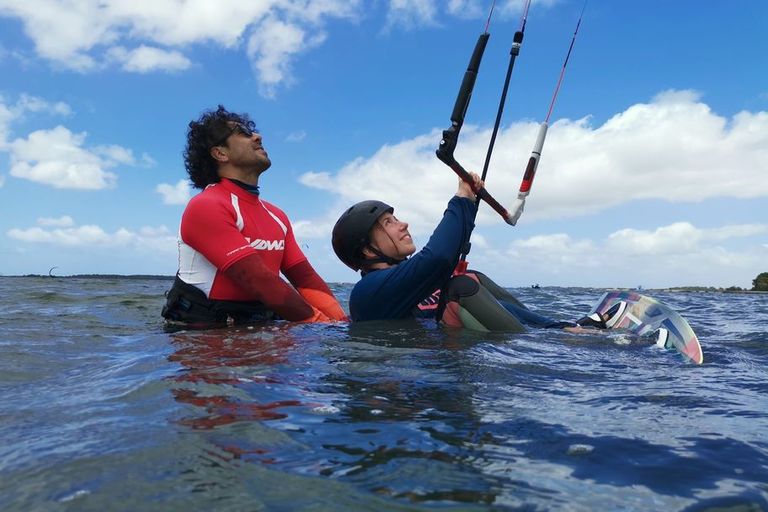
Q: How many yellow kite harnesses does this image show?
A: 0